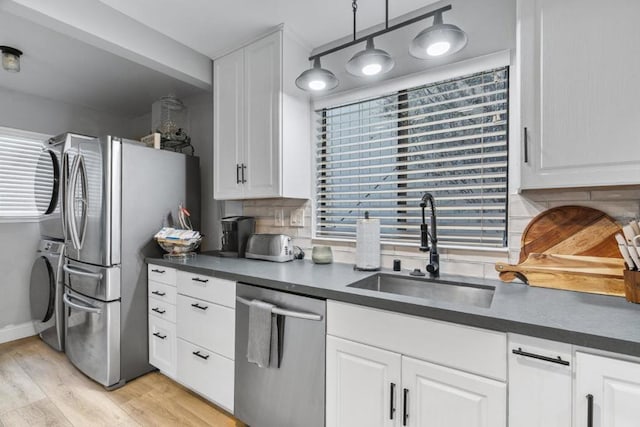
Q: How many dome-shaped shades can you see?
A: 3